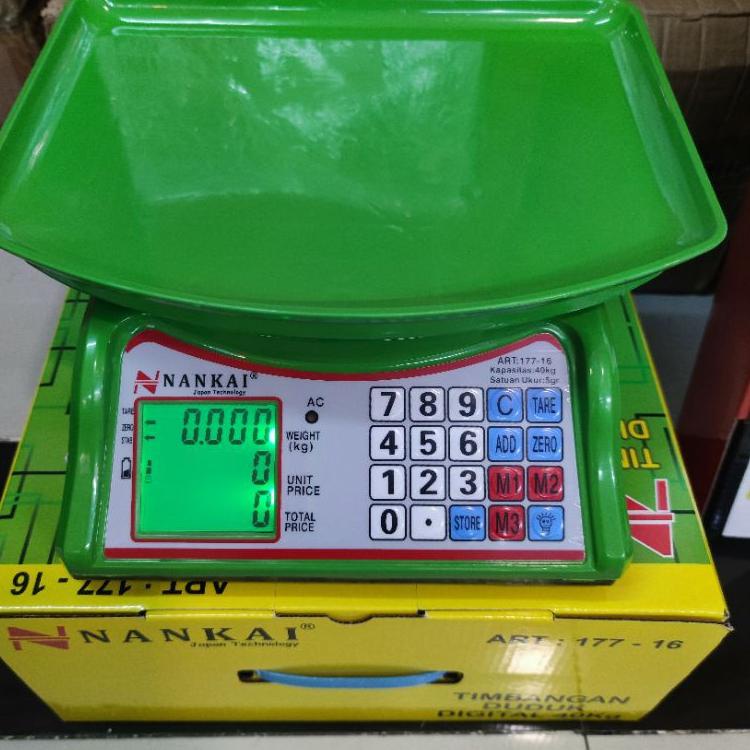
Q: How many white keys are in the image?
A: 11